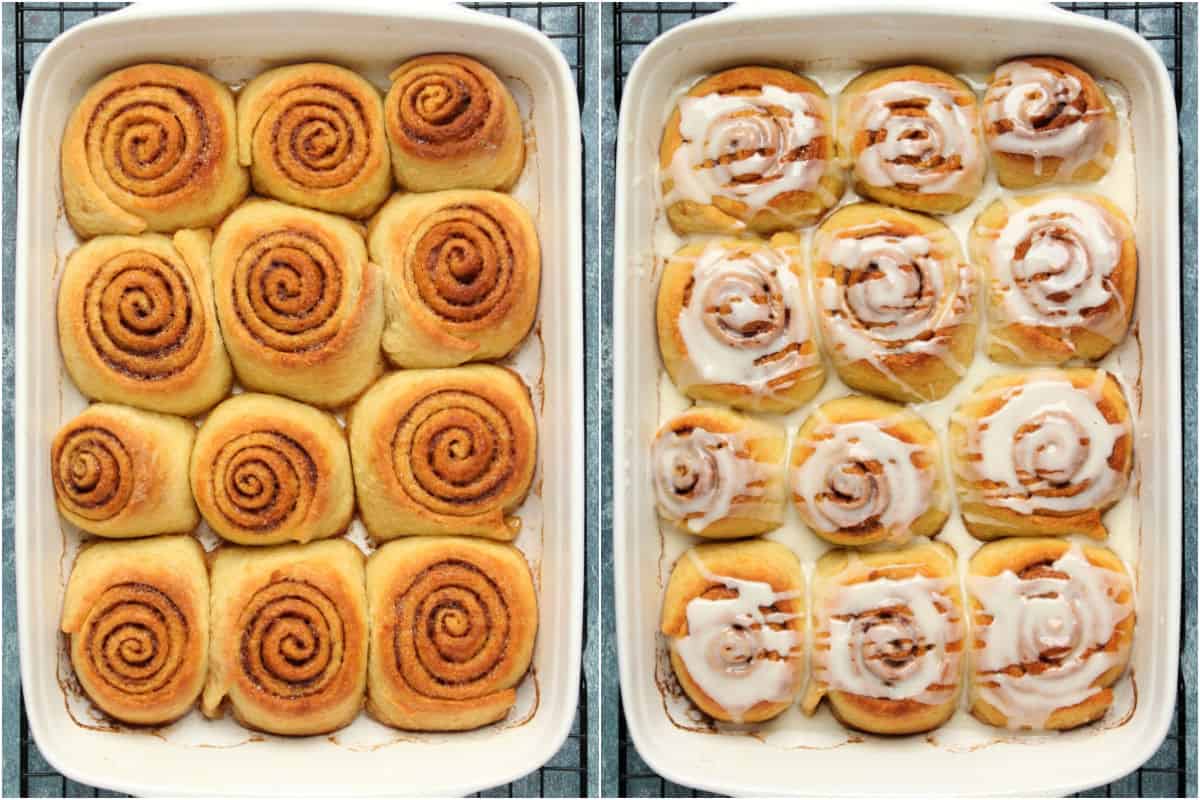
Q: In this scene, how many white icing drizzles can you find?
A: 12